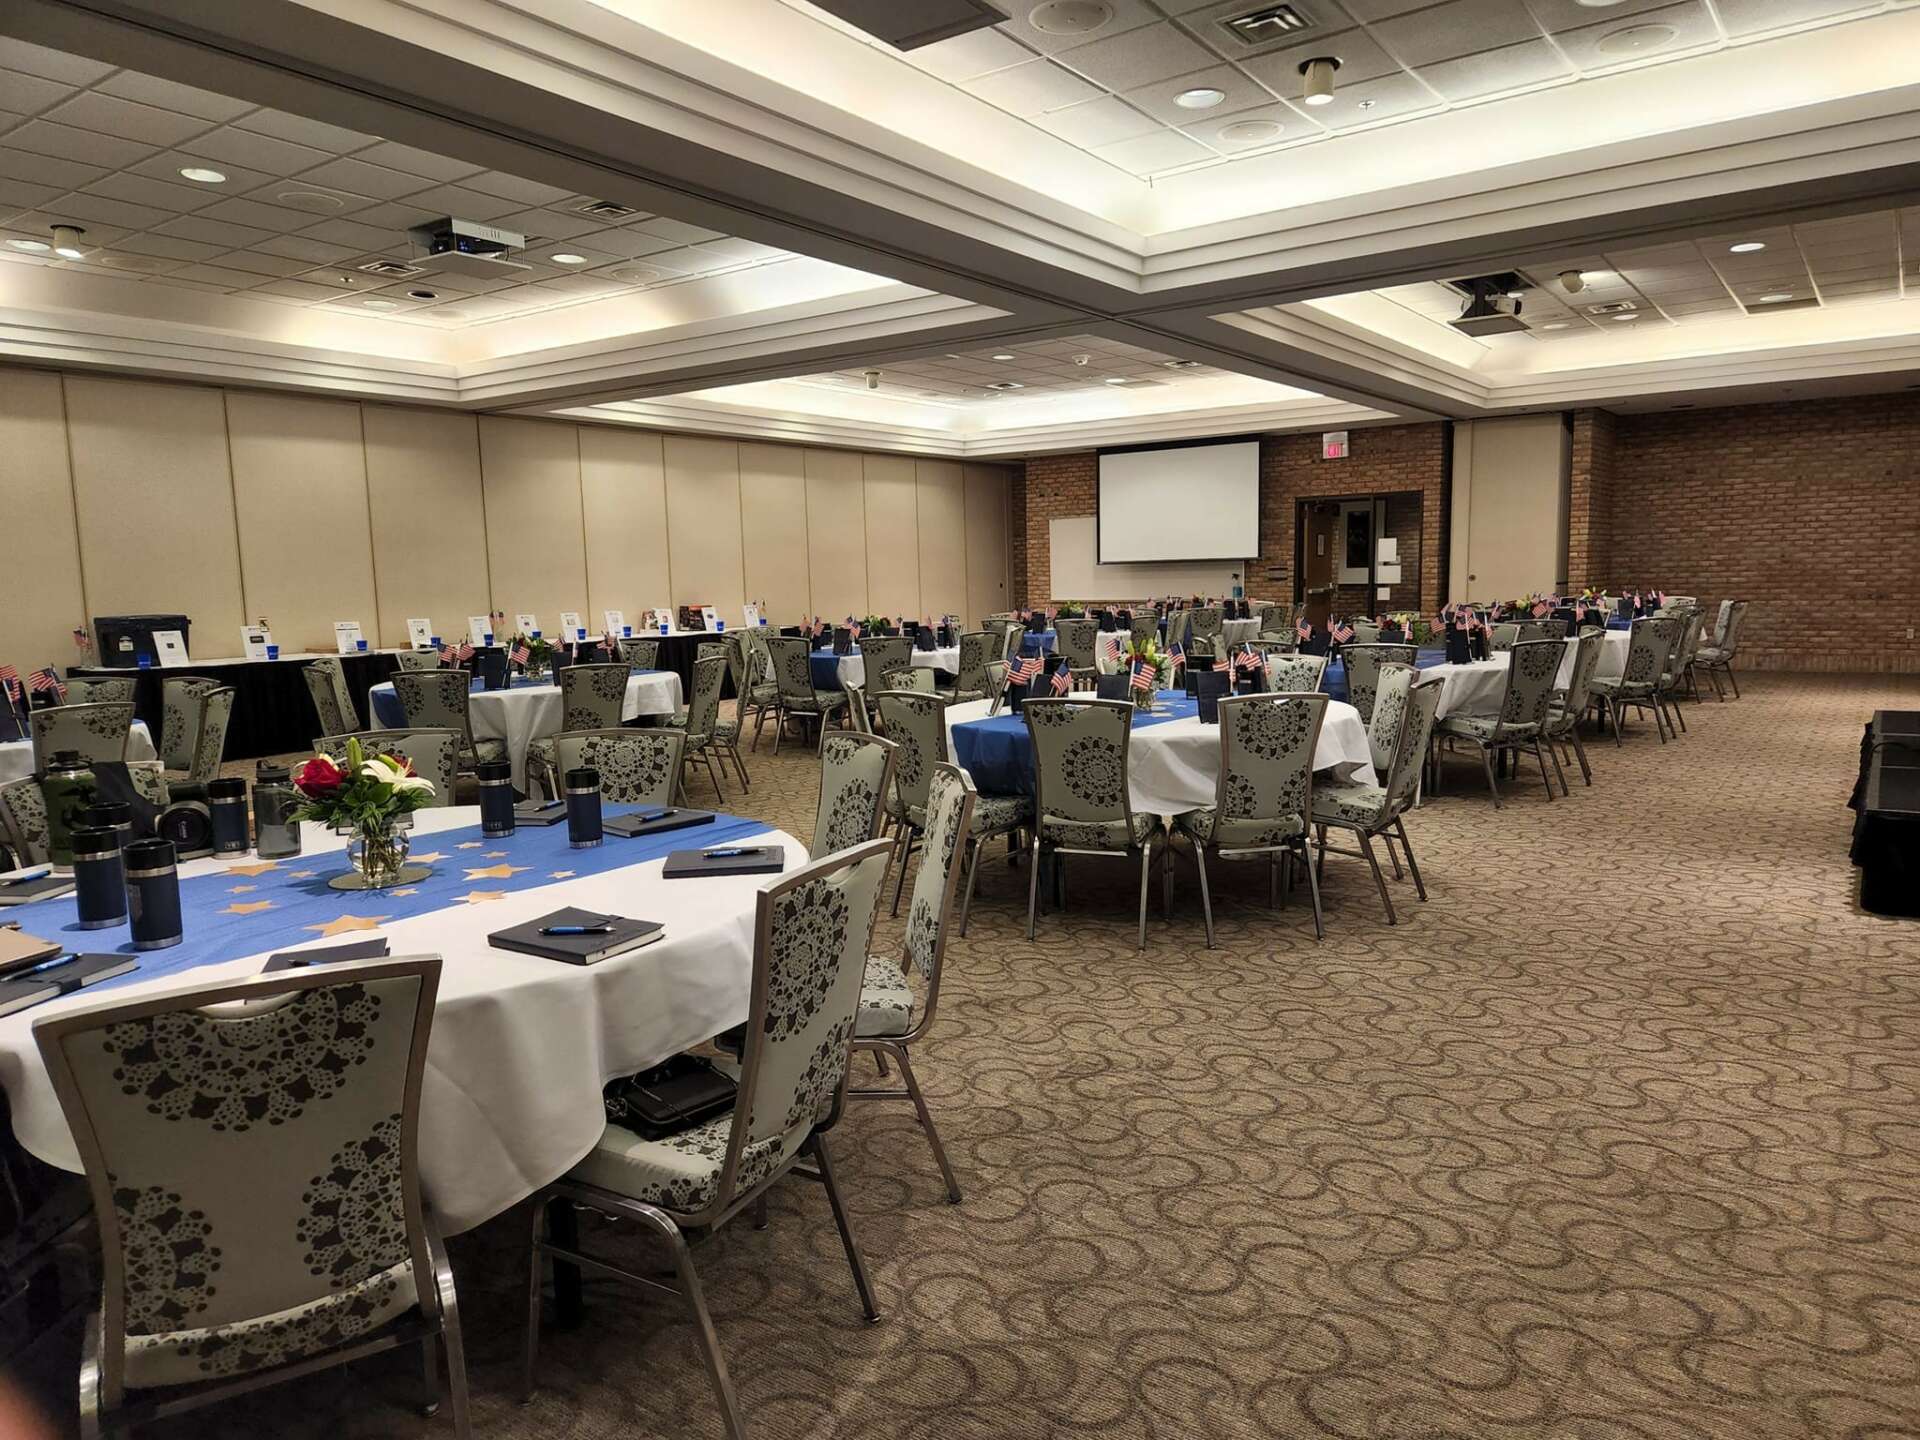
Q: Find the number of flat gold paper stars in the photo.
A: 12